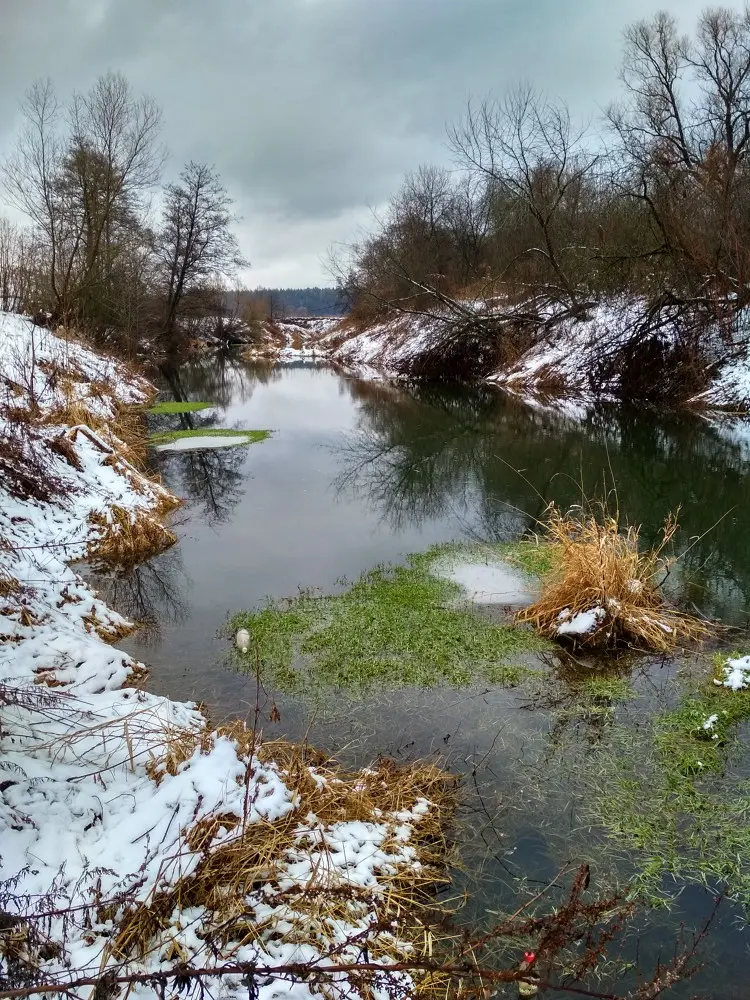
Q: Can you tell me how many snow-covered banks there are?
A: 2